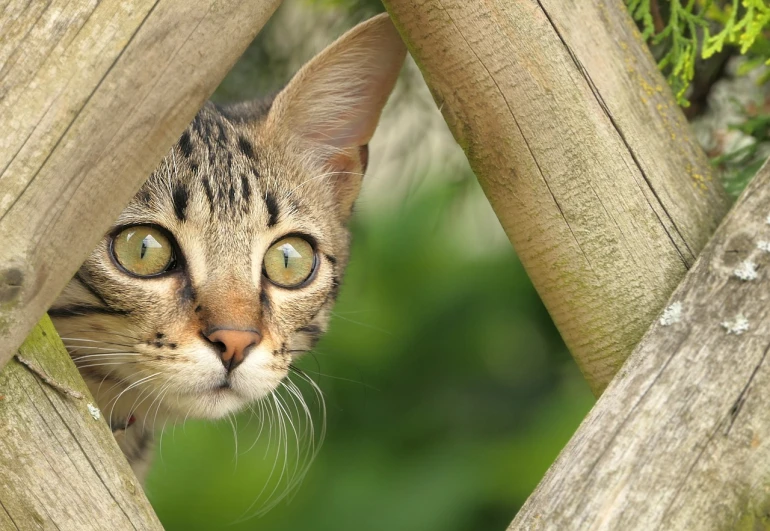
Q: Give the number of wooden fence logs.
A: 4